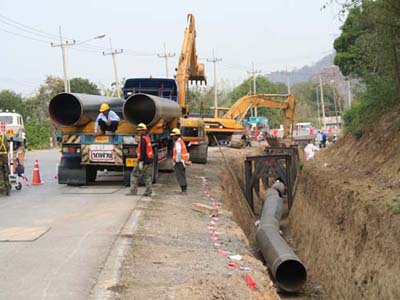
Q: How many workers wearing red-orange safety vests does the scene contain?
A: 2